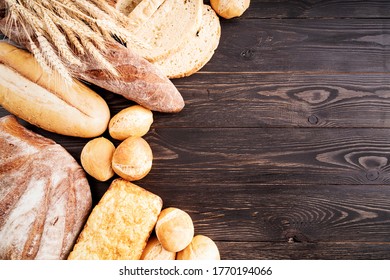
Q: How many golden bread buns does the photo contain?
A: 7